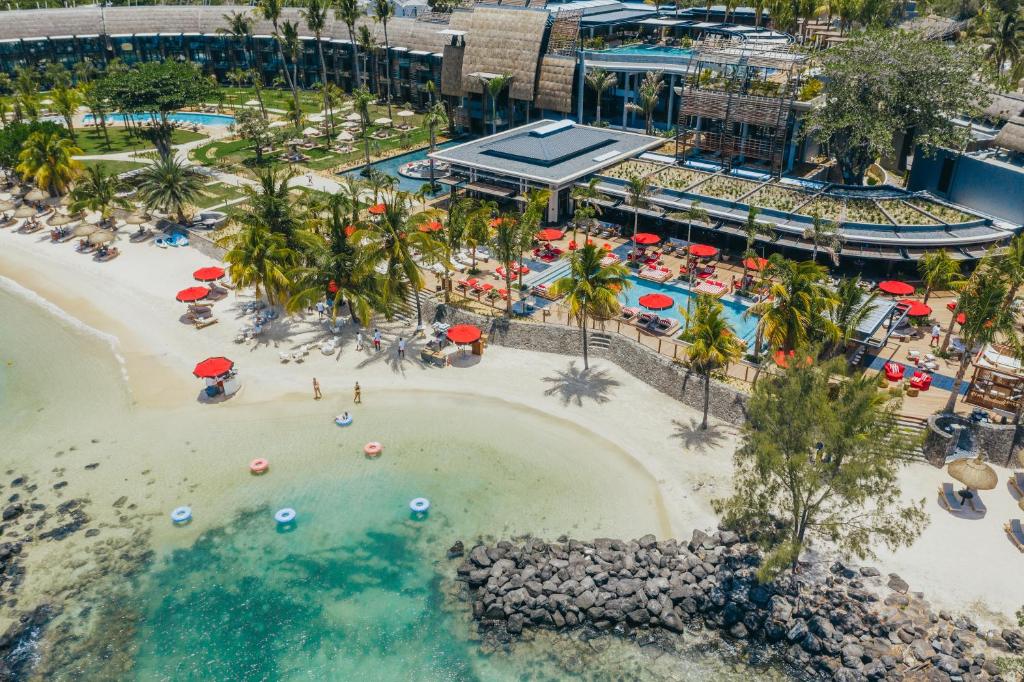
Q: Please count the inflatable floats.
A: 6